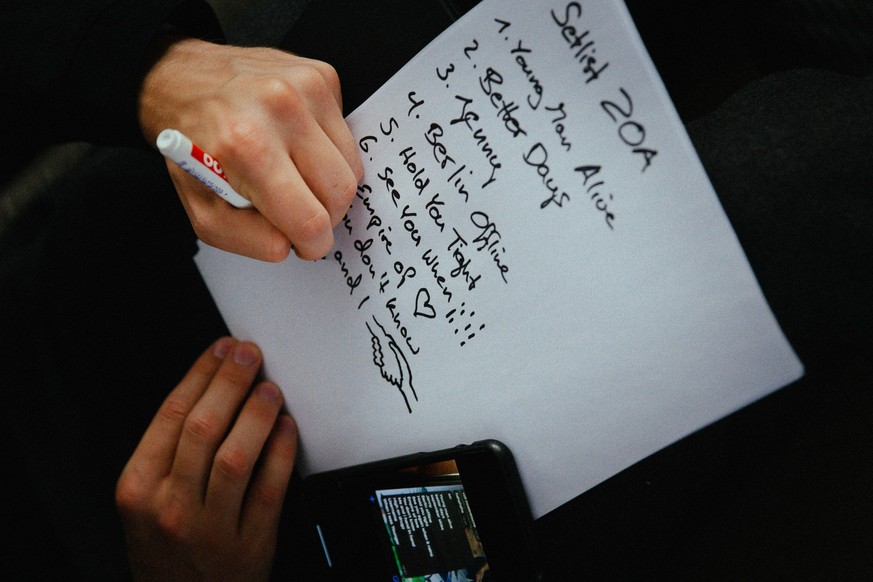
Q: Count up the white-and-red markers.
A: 1